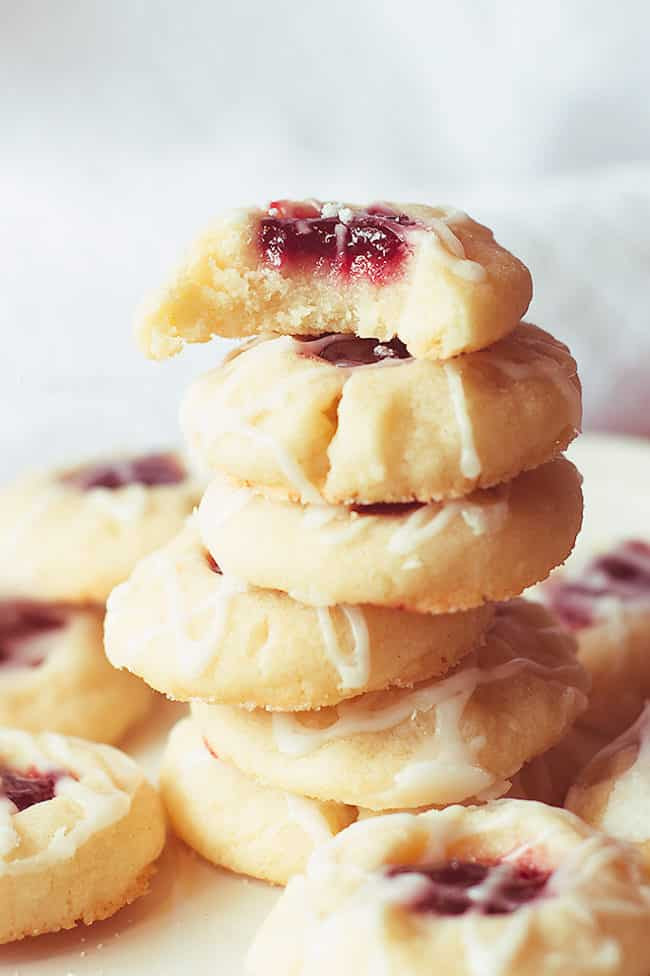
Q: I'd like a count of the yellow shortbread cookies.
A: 12